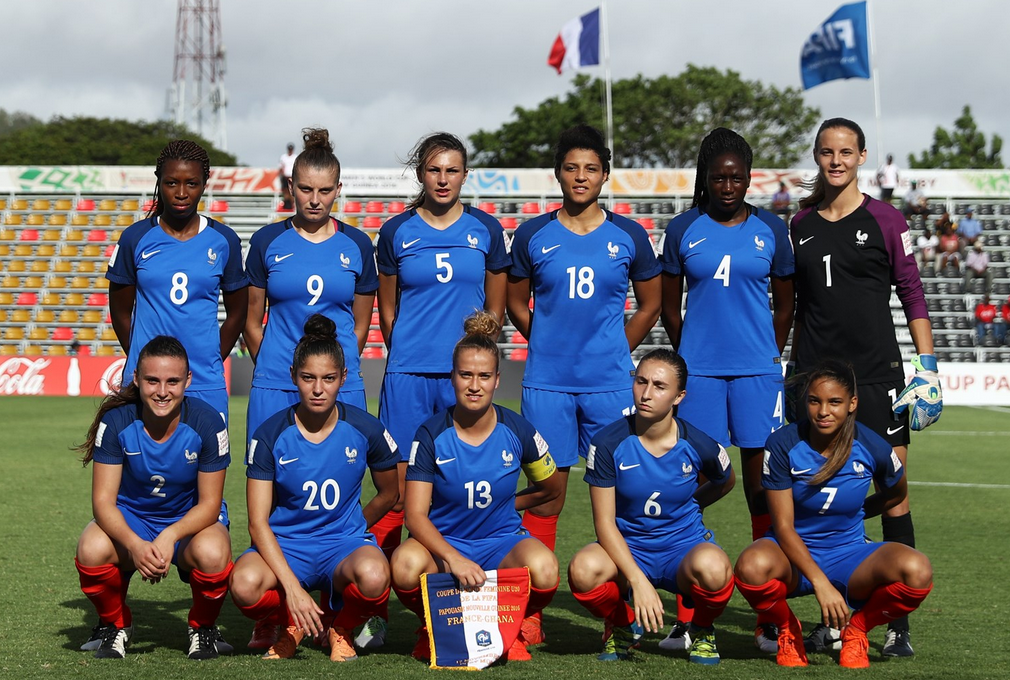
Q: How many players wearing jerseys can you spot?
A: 11